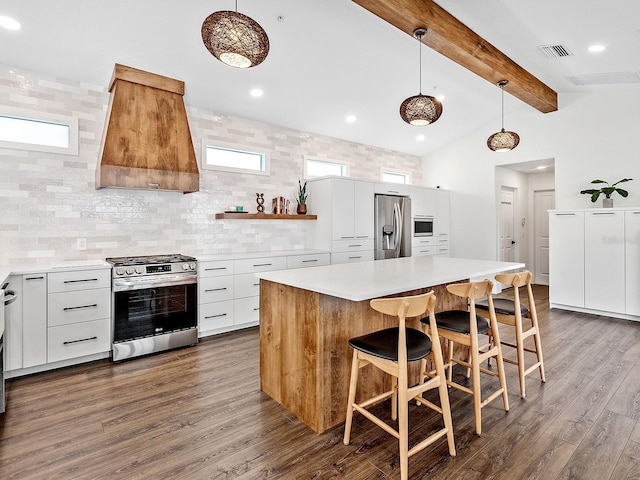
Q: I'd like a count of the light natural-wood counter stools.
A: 3